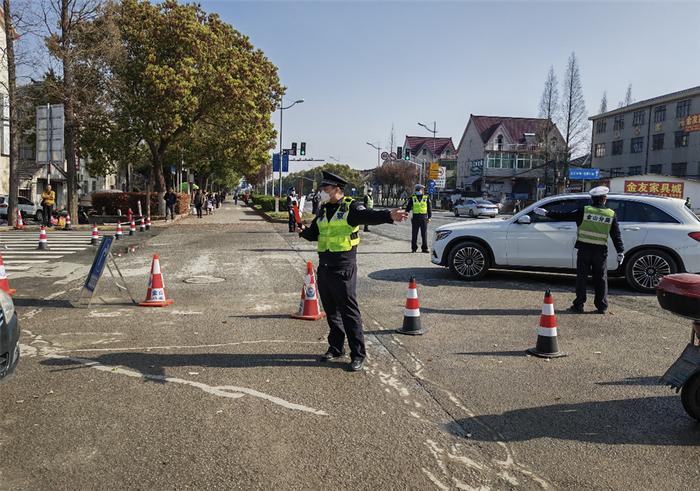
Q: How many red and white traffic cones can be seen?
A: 13